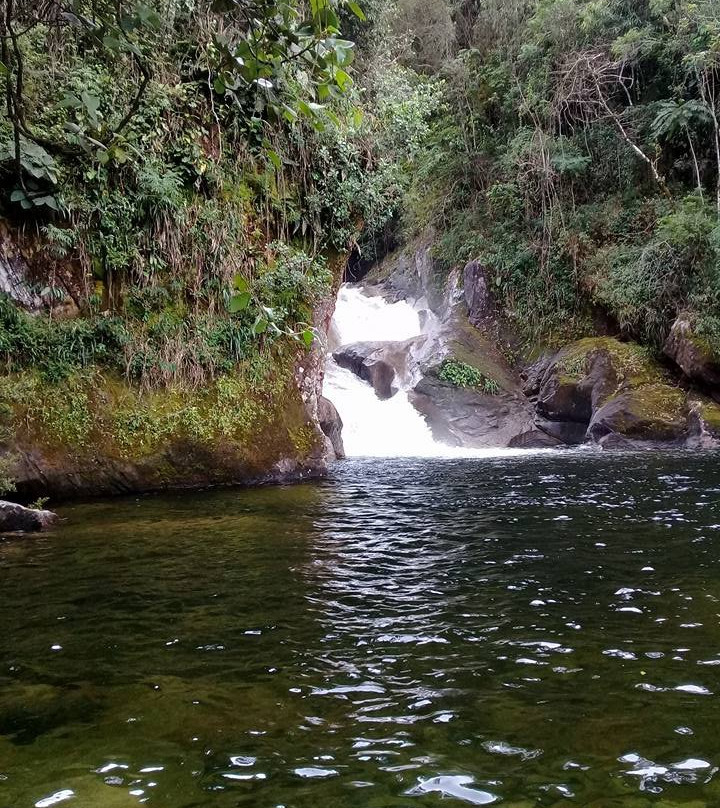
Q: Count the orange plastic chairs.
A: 0